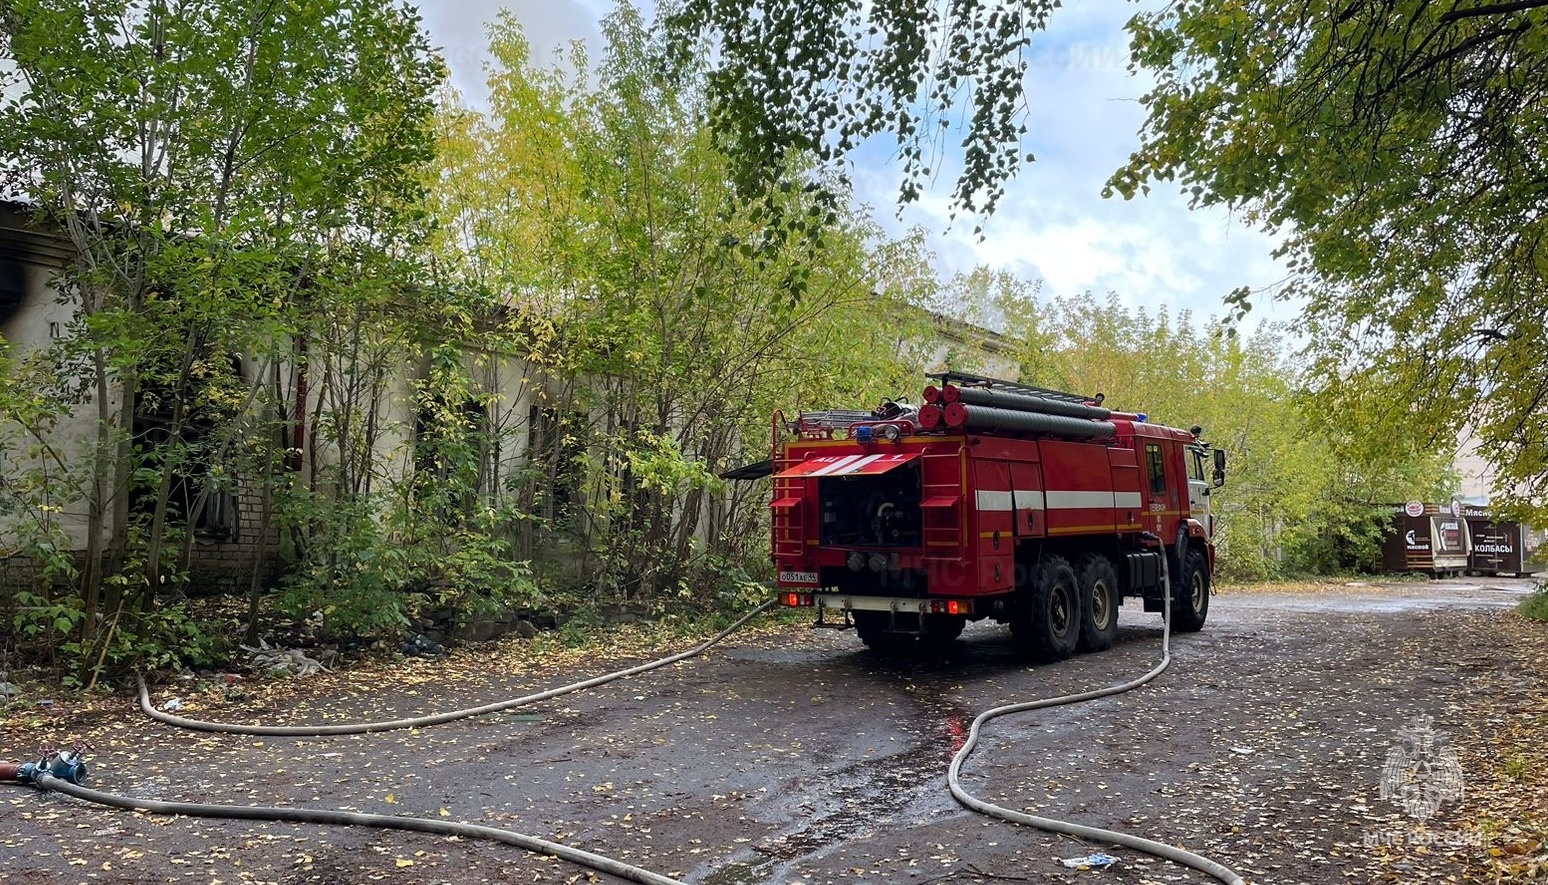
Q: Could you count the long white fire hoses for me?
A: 3